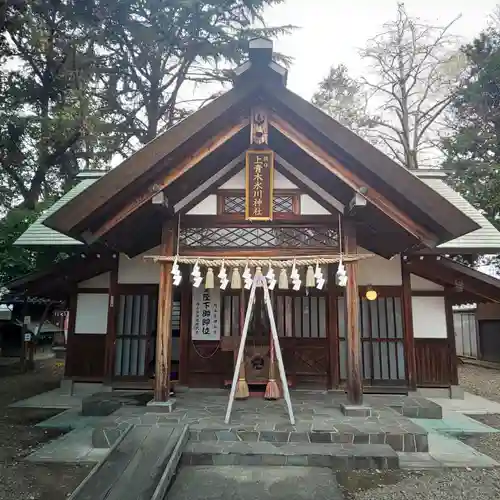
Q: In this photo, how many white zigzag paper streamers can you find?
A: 8